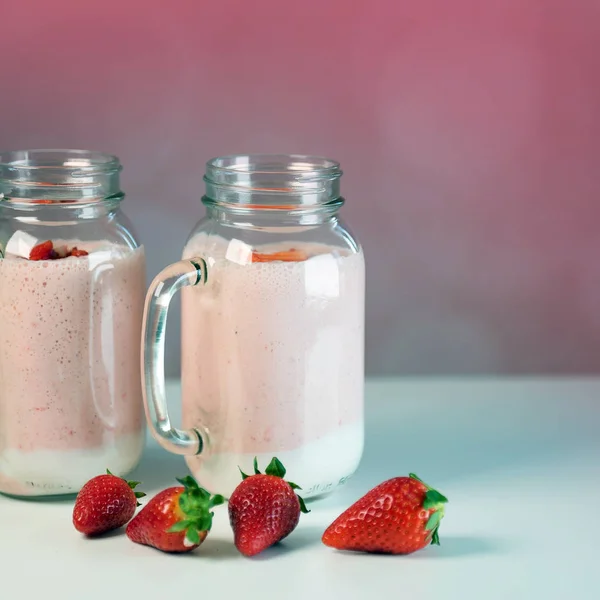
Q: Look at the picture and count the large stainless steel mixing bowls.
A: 0